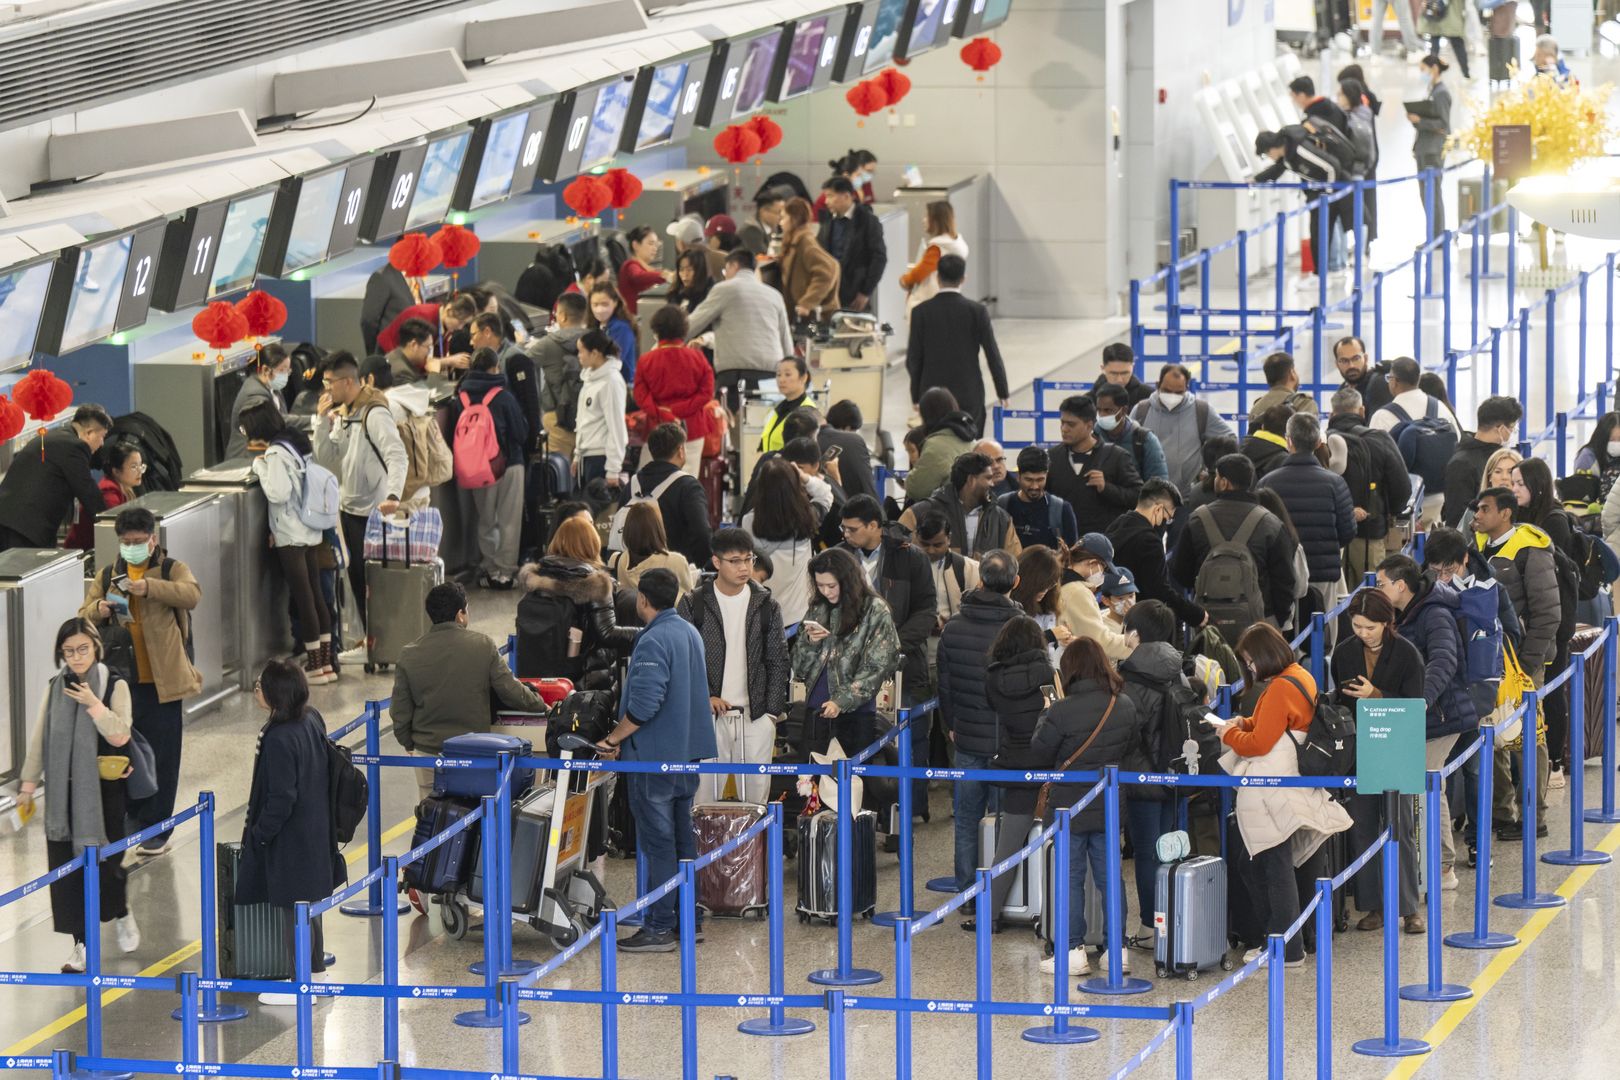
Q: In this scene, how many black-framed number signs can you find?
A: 12